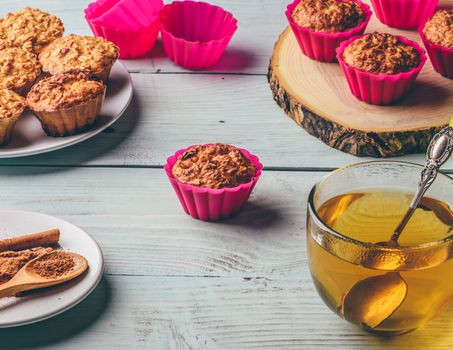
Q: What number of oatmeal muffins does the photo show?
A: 9